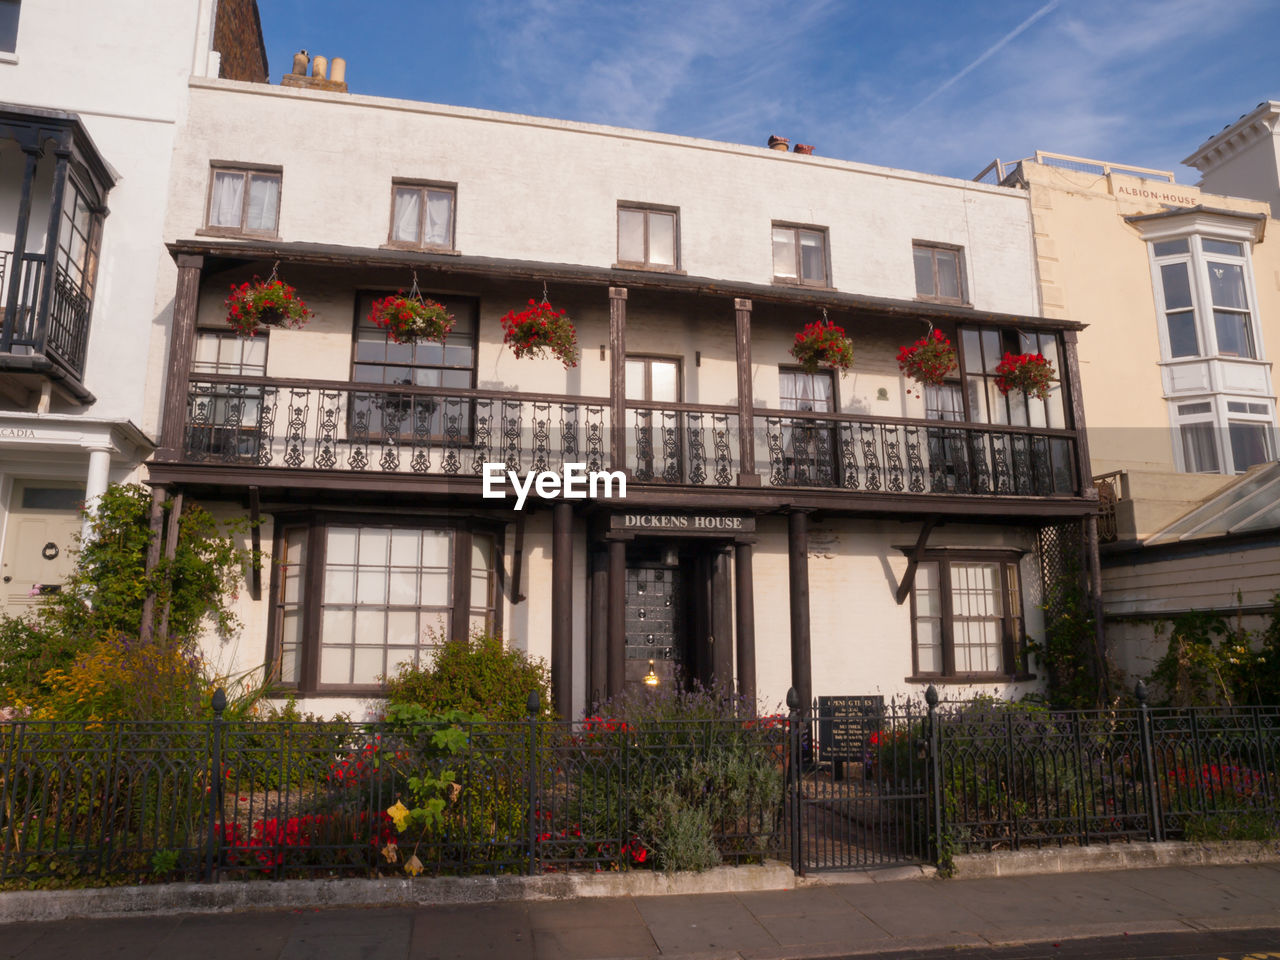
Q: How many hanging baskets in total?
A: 6